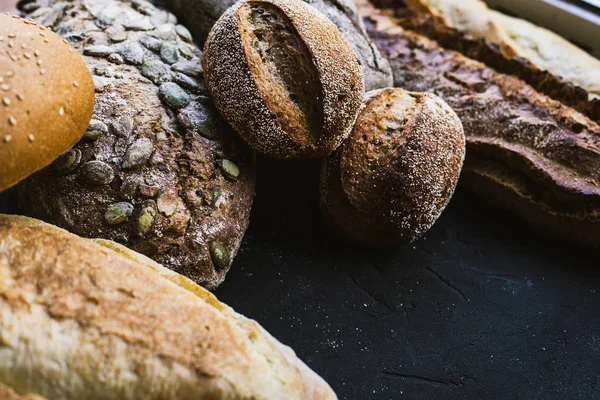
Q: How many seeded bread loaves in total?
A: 2